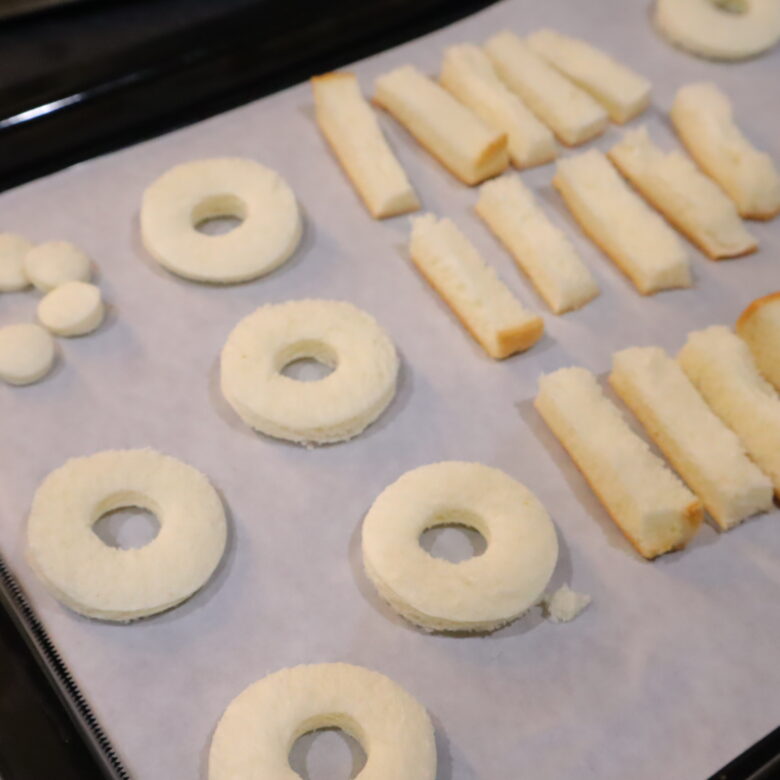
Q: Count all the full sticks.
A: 12